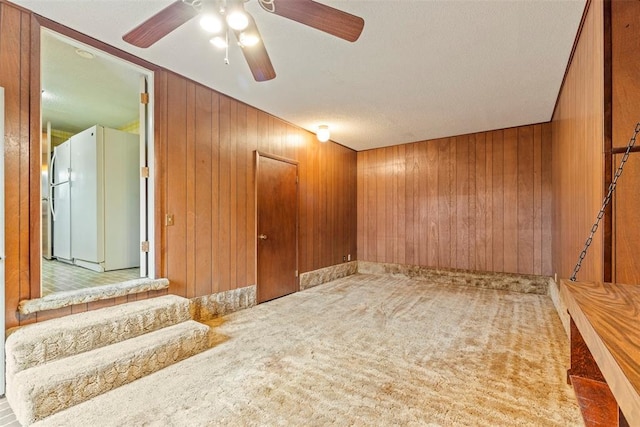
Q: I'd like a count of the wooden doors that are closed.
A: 1